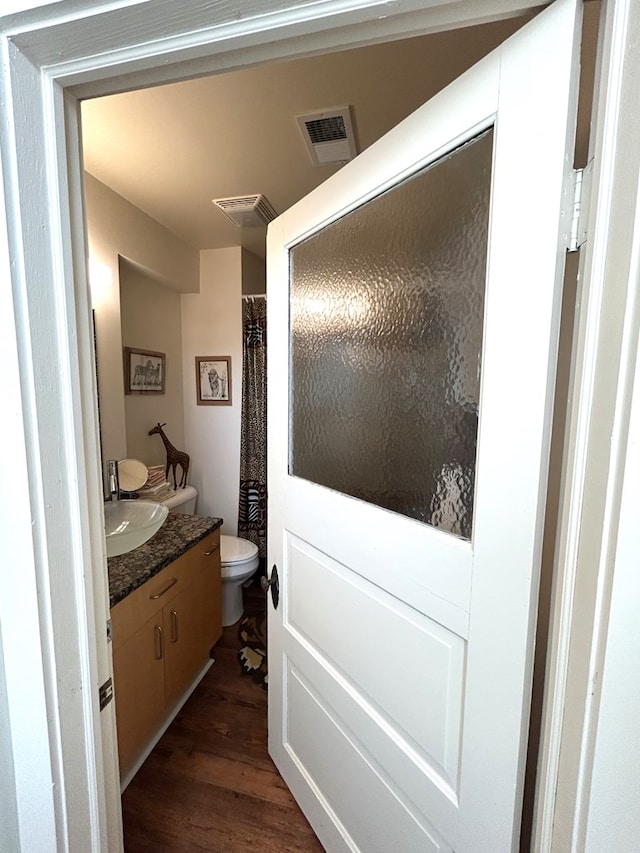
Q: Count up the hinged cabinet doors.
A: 2